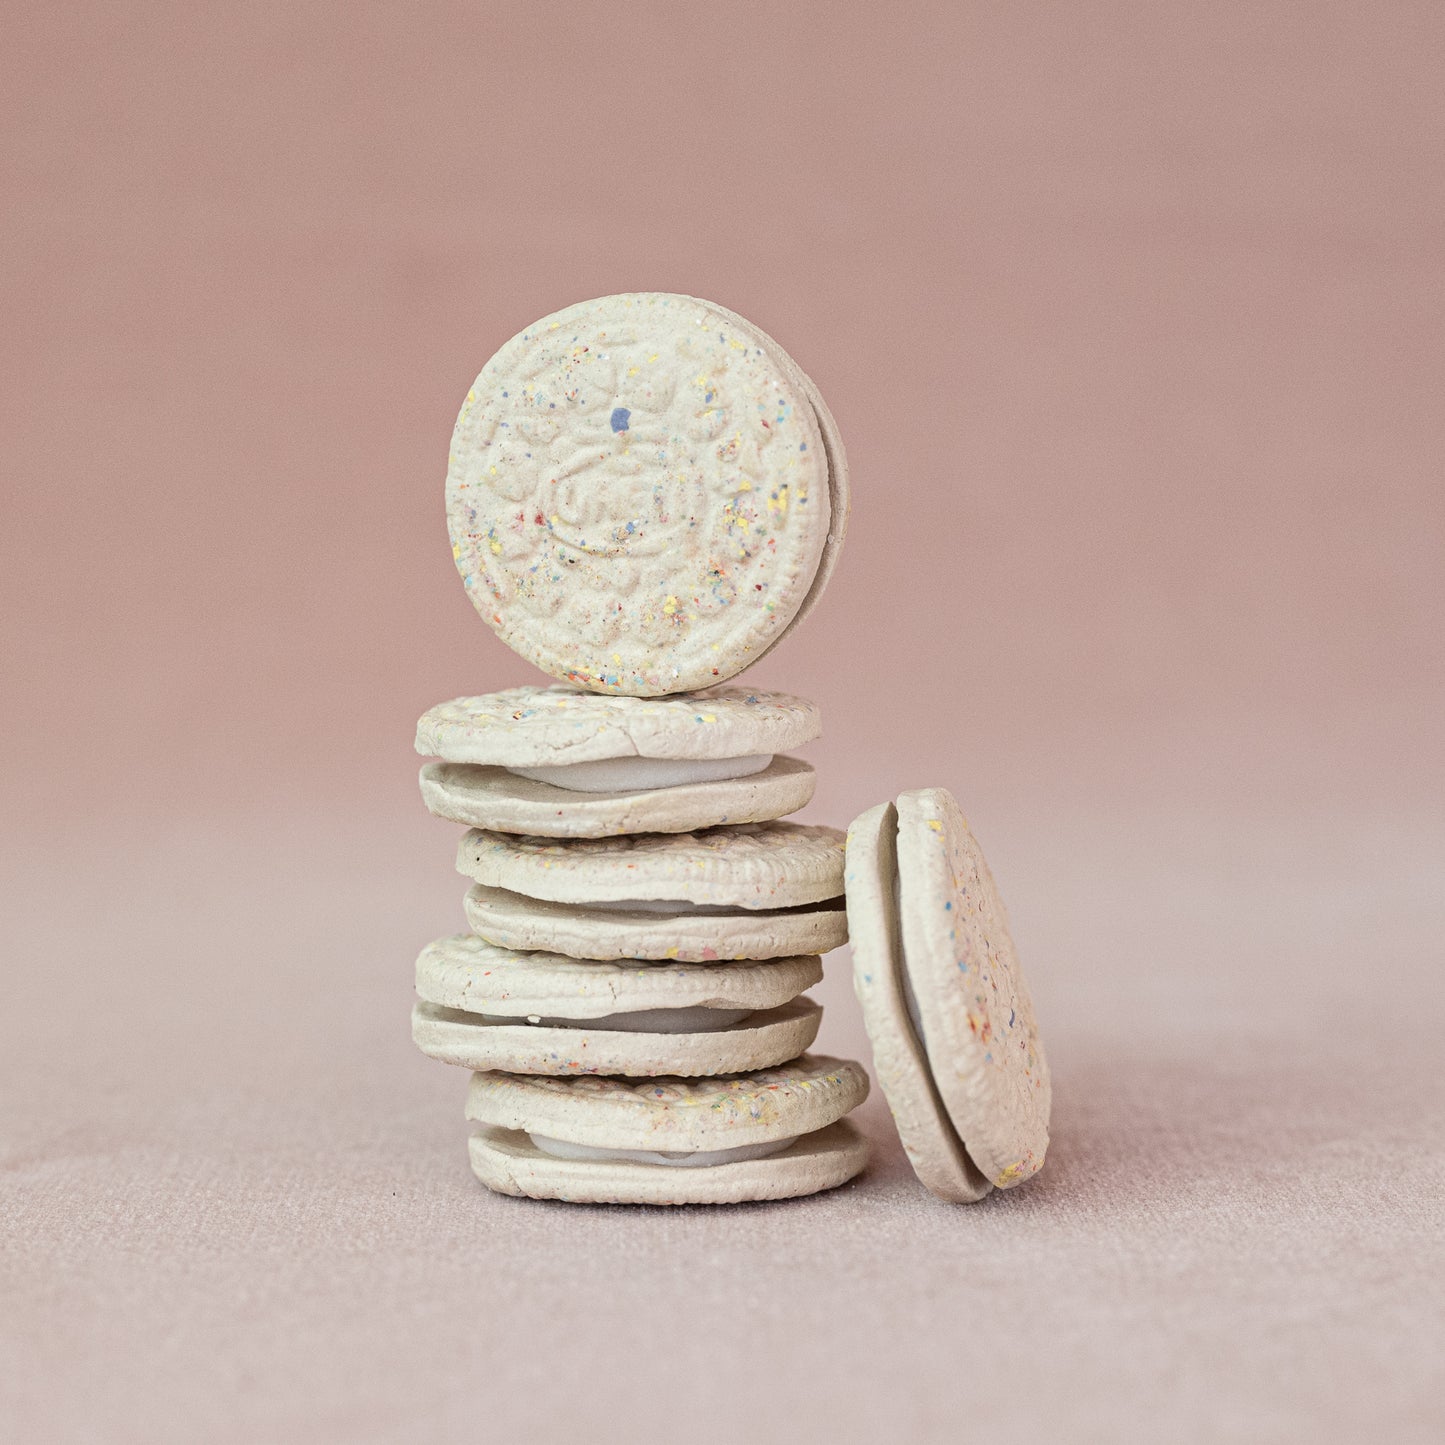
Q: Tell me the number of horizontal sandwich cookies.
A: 4